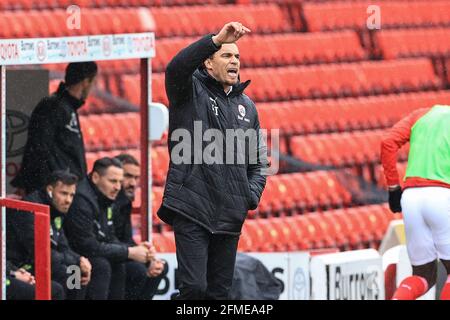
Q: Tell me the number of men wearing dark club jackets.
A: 5